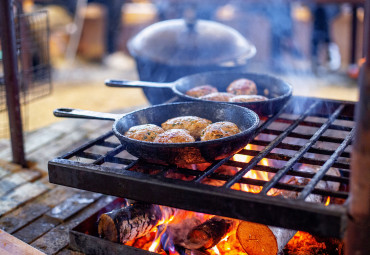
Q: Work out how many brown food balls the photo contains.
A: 8